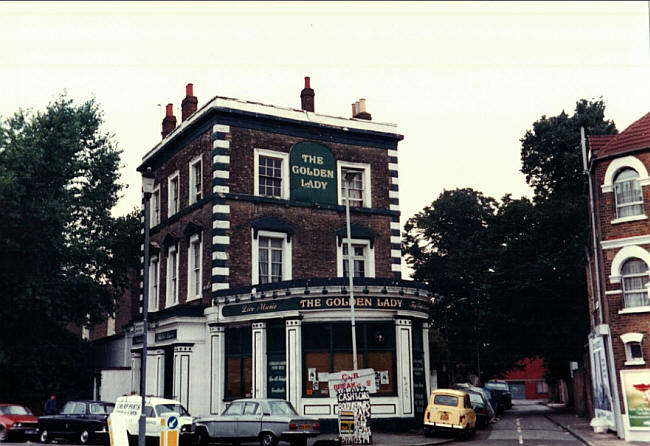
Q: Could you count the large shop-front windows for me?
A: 2